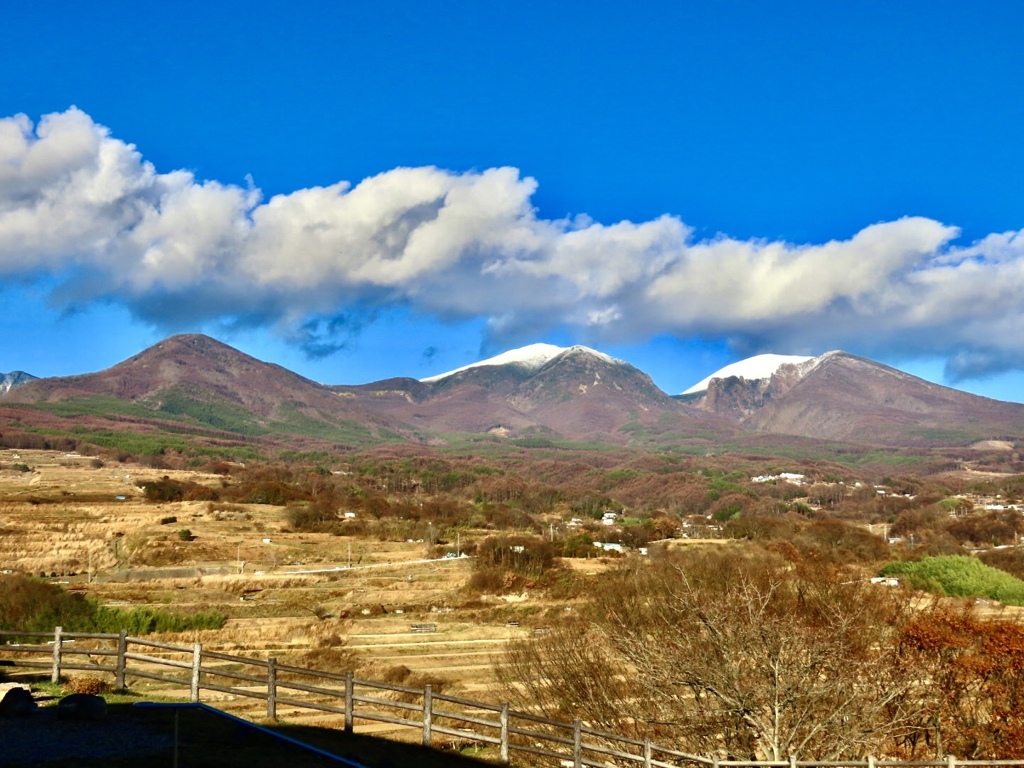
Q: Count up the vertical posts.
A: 13